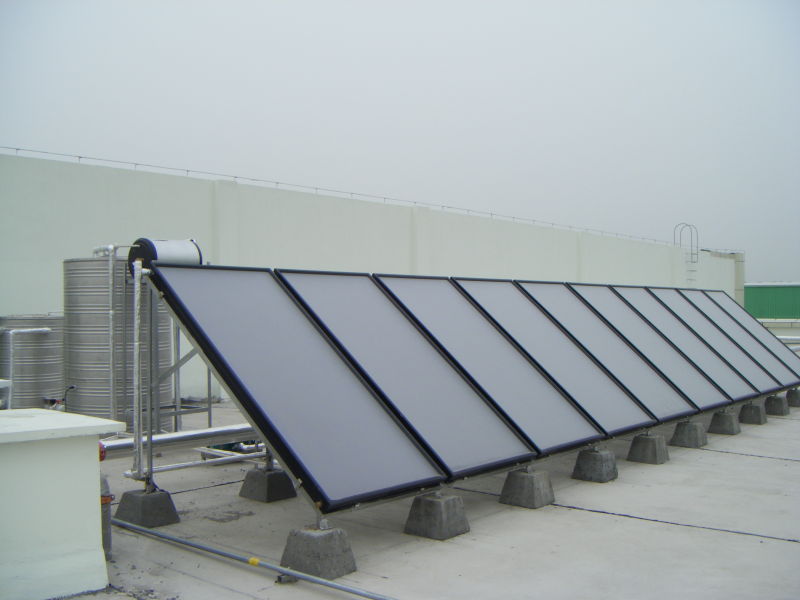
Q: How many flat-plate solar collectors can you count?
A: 10